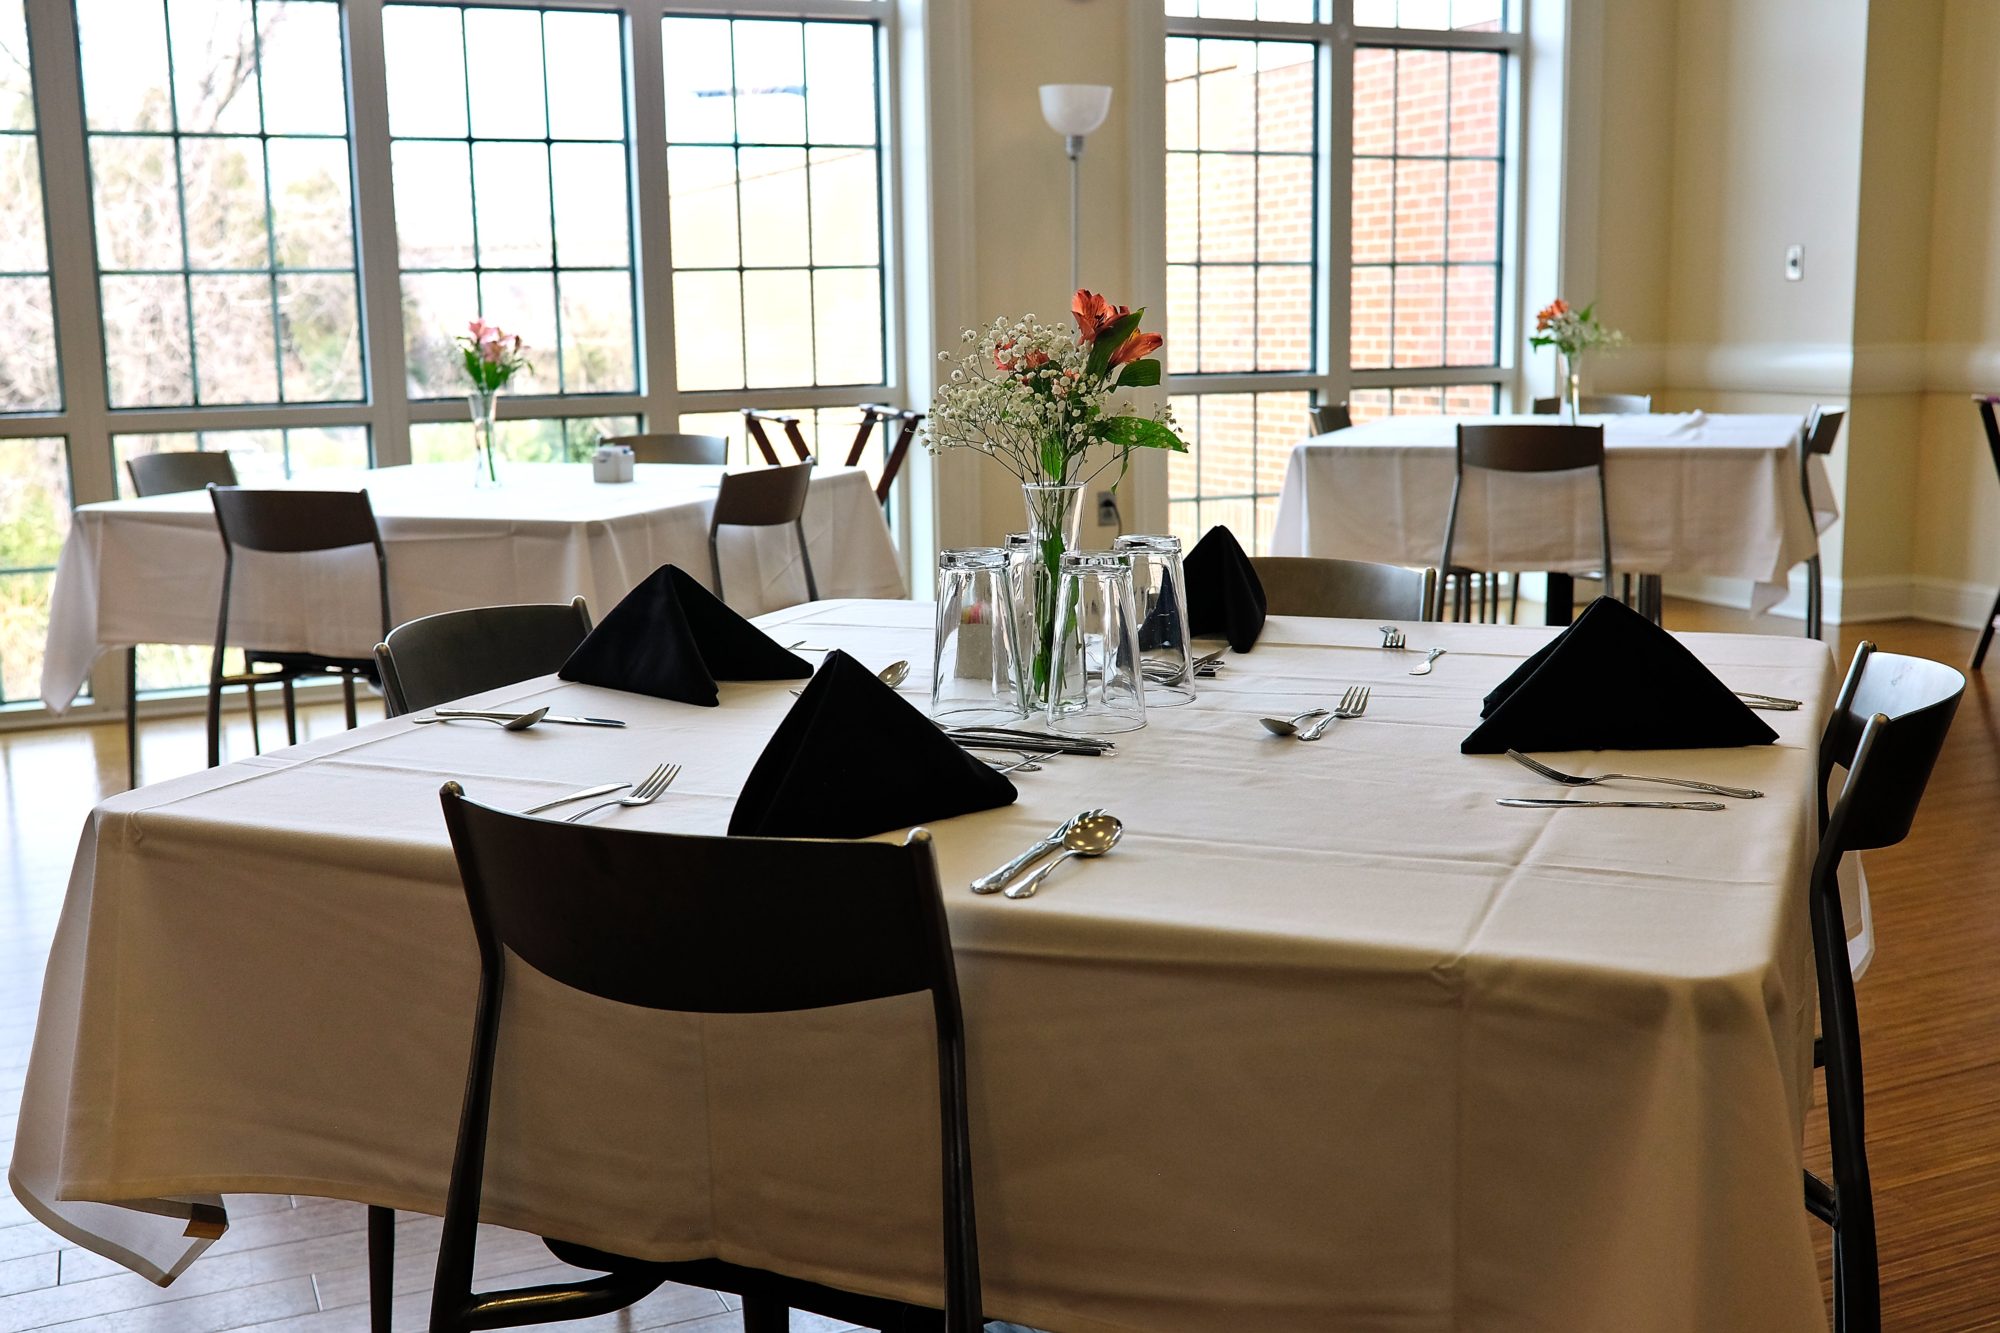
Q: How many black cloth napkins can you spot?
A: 4